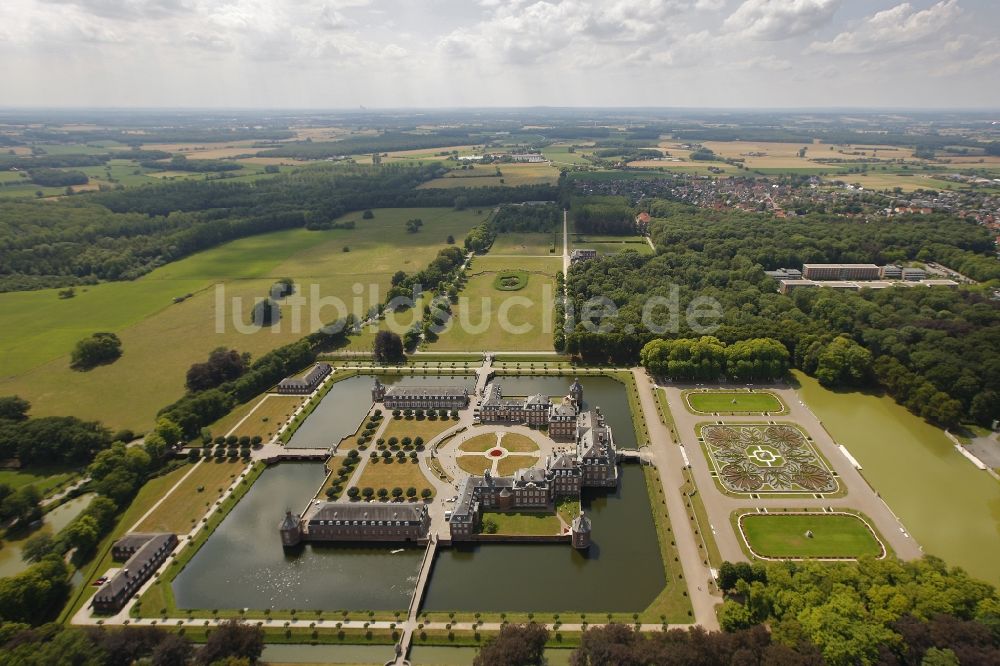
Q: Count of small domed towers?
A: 4